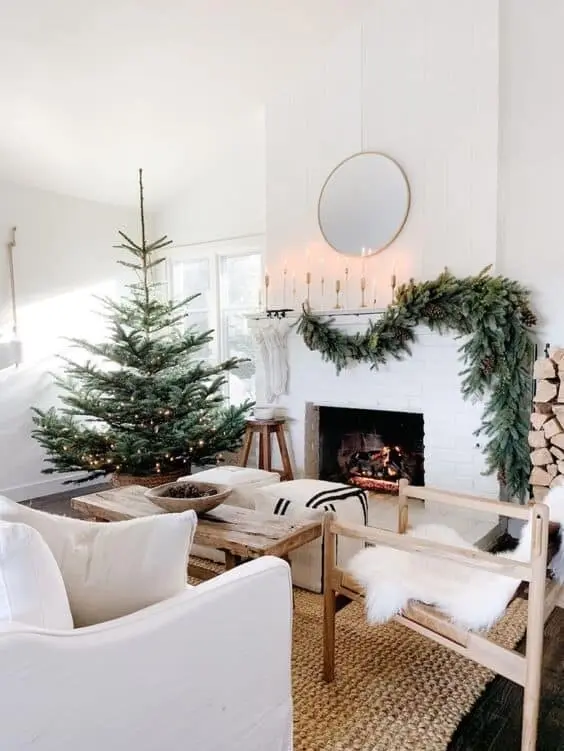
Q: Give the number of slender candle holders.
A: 11